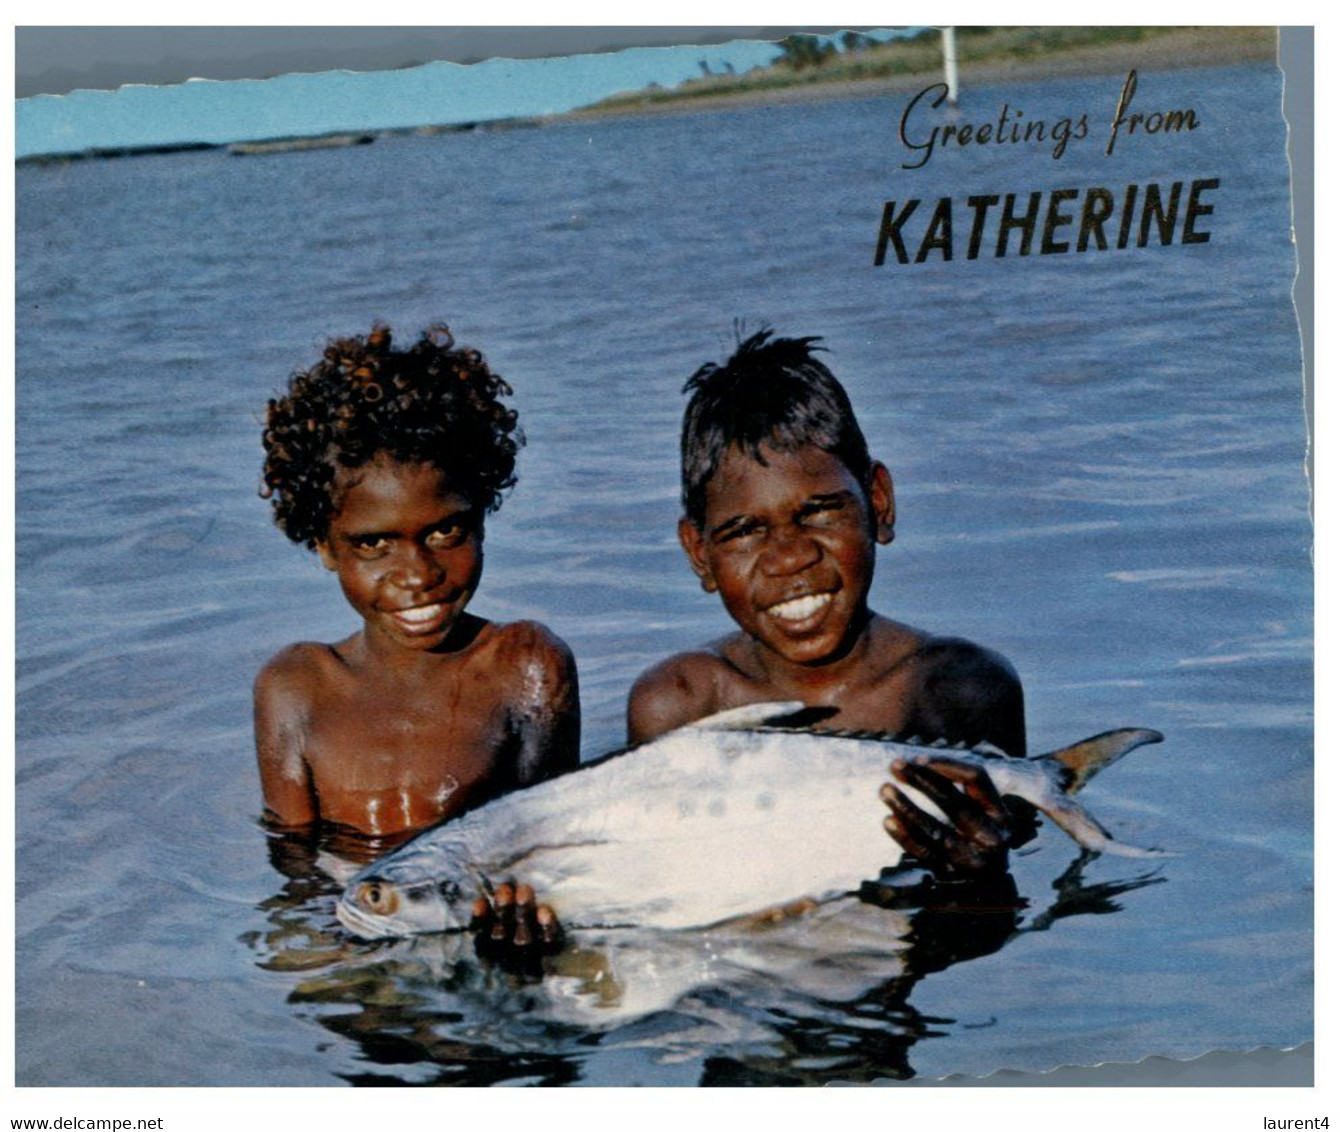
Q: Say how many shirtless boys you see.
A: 2